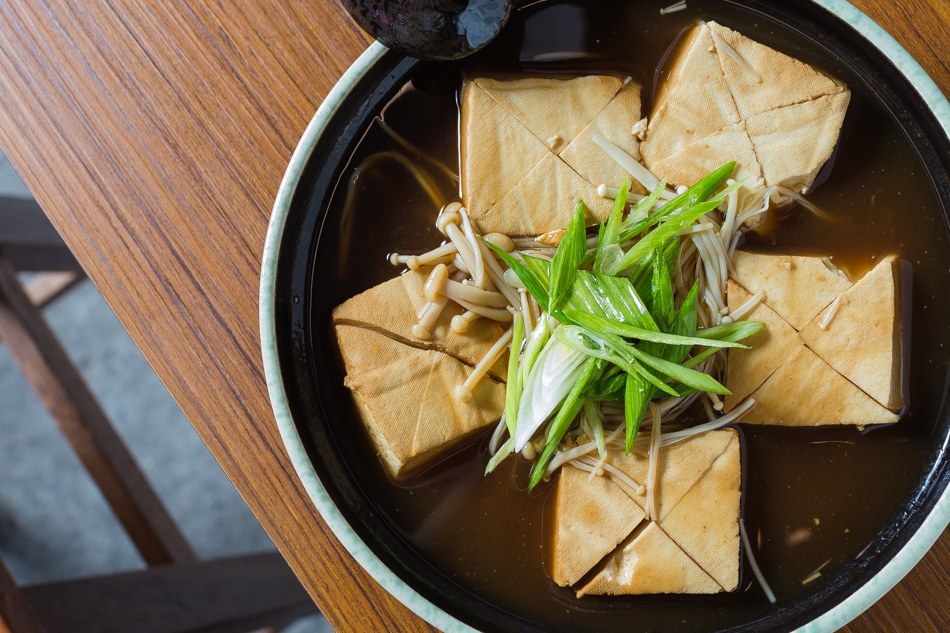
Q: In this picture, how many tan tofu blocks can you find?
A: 5